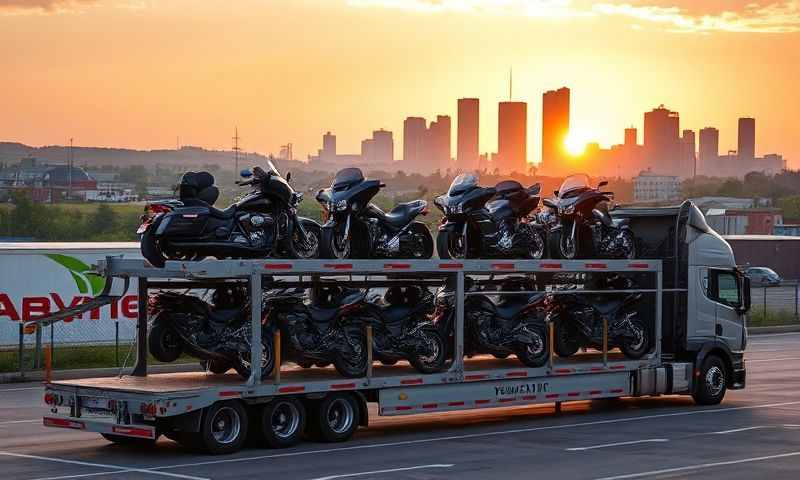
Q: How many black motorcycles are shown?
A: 9